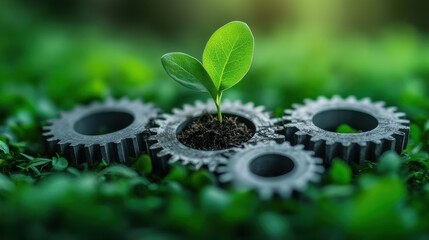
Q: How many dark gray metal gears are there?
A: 4